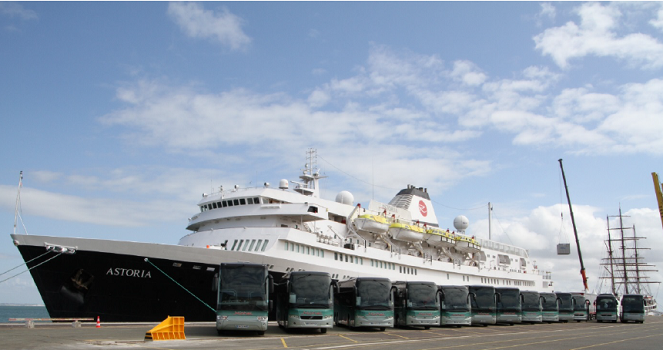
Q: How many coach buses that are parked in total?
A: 13